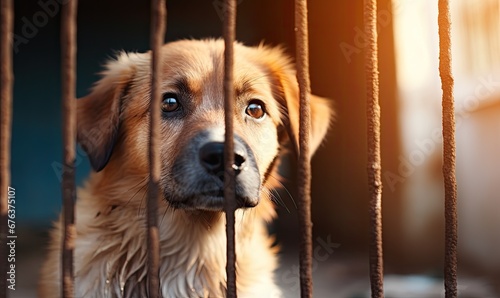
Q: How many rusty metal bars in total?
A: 7